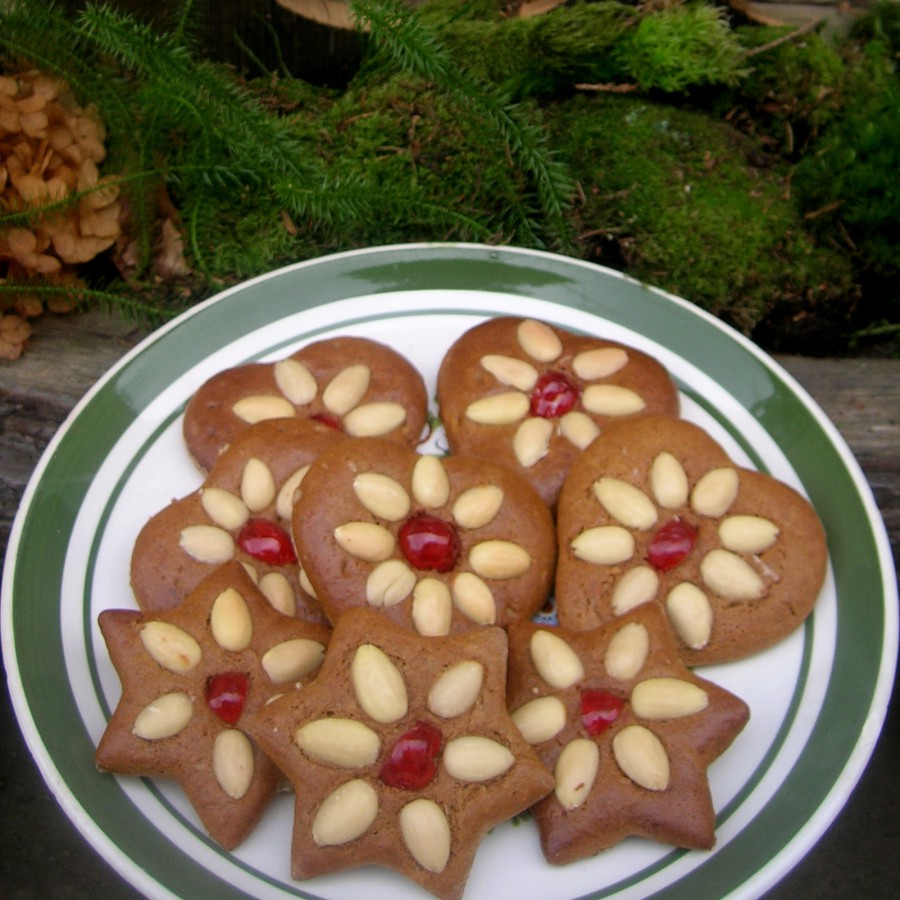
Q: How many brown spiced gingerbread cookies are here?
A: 8